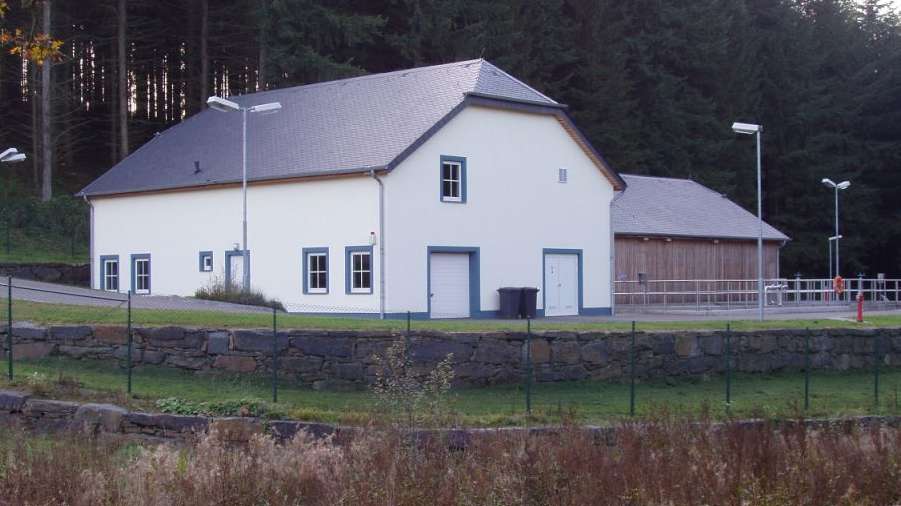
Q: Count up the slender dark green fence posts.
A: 9